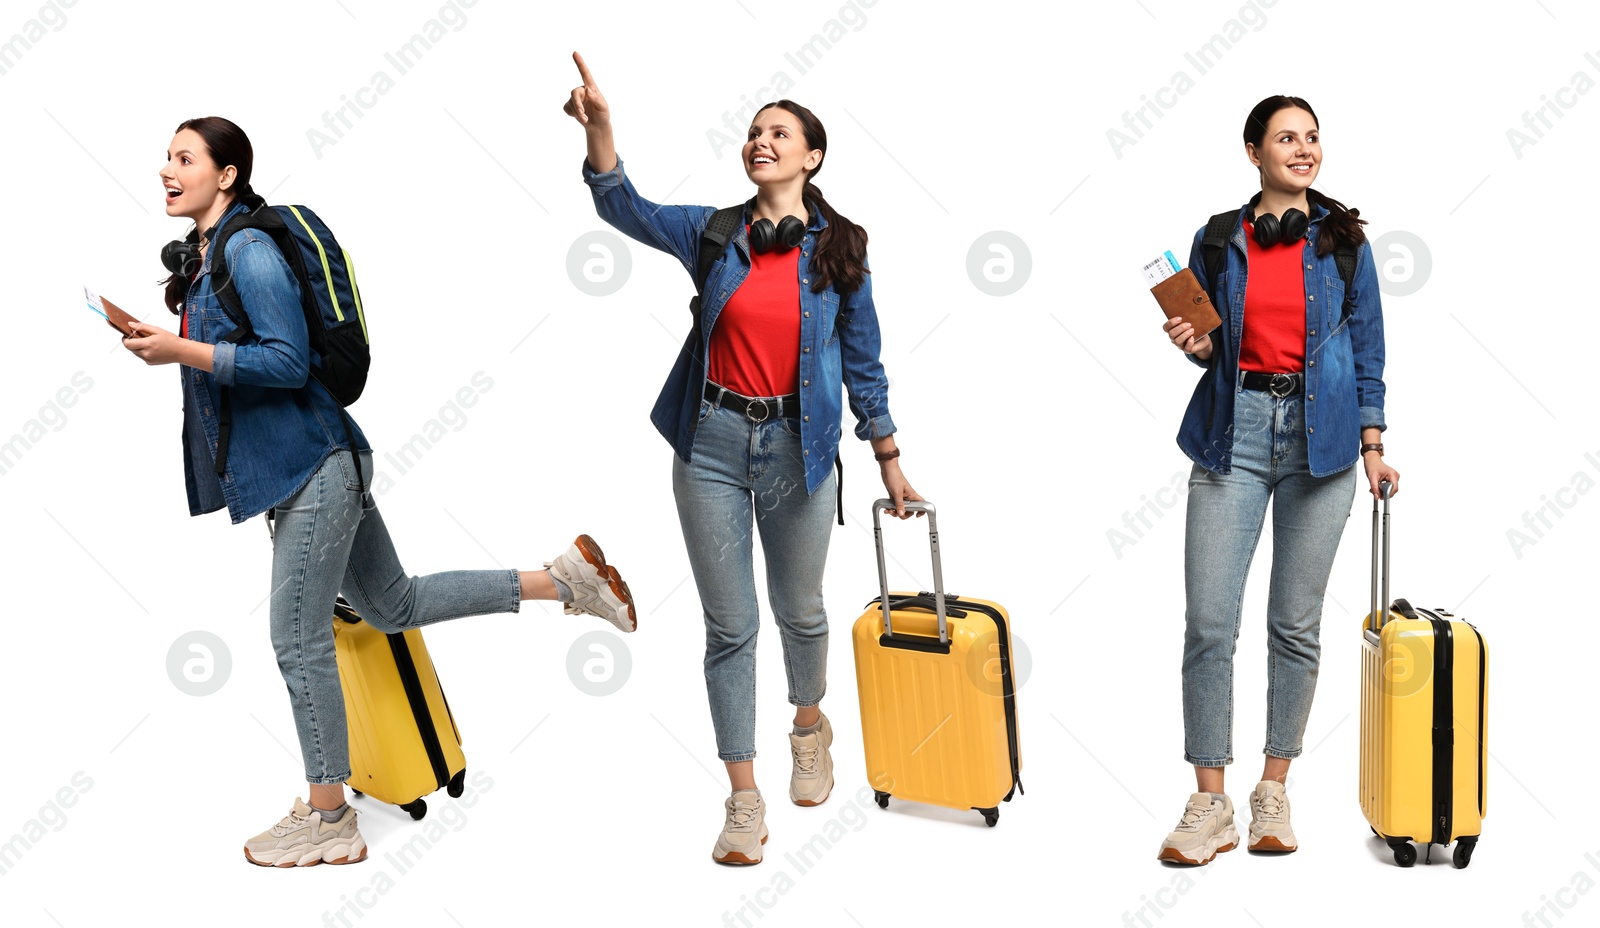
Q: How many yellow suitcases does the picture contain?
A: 3